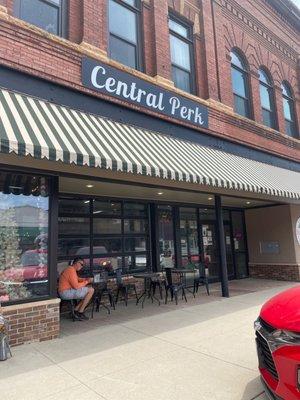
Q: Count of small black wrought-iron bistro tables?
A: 3